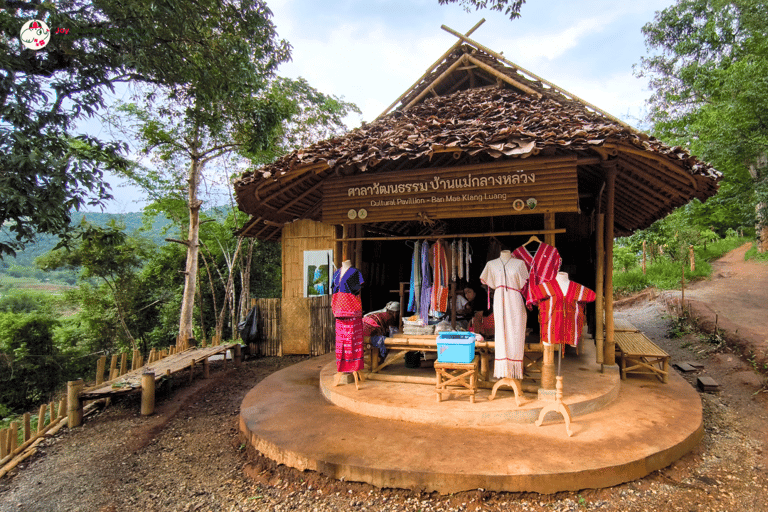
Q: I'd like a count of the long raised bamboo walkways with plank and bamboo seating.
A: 1